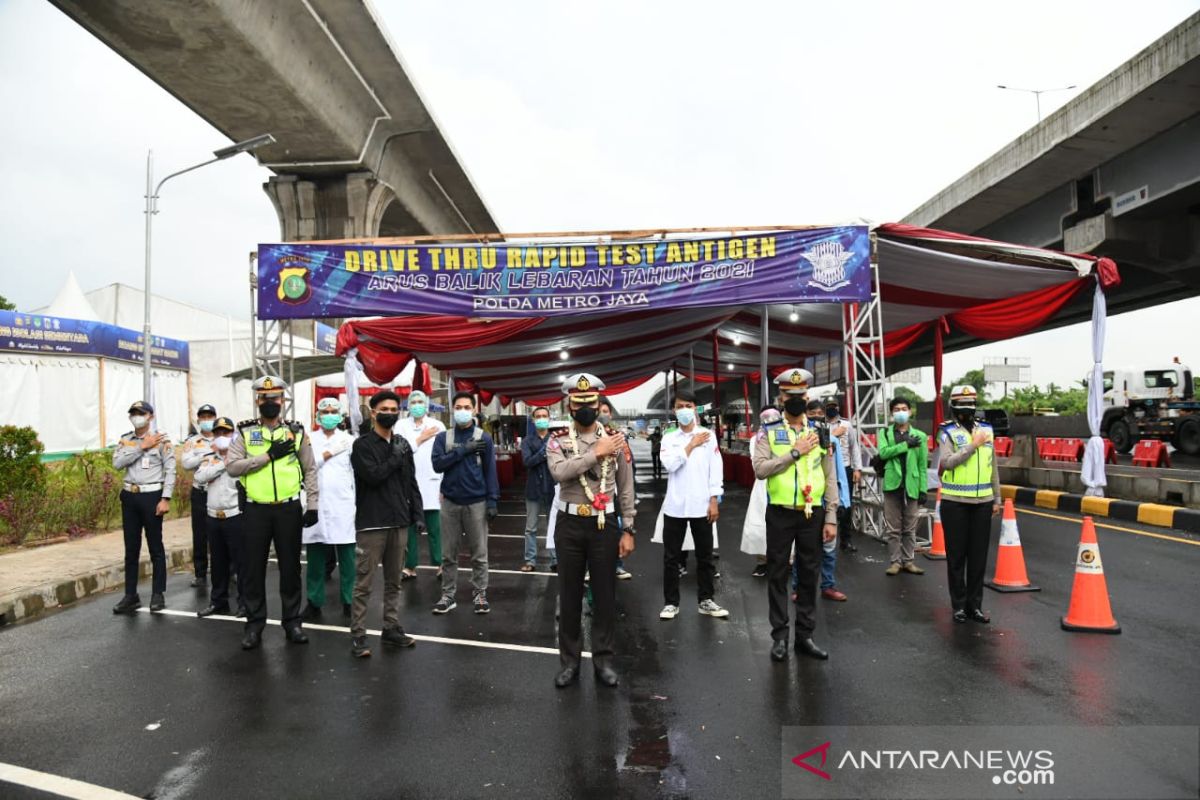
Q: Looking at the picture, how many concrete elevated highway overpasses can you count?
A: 2